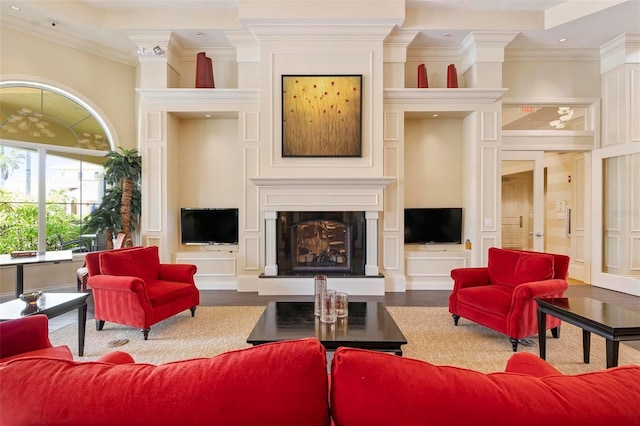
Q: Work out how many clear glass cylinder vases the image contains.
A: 3